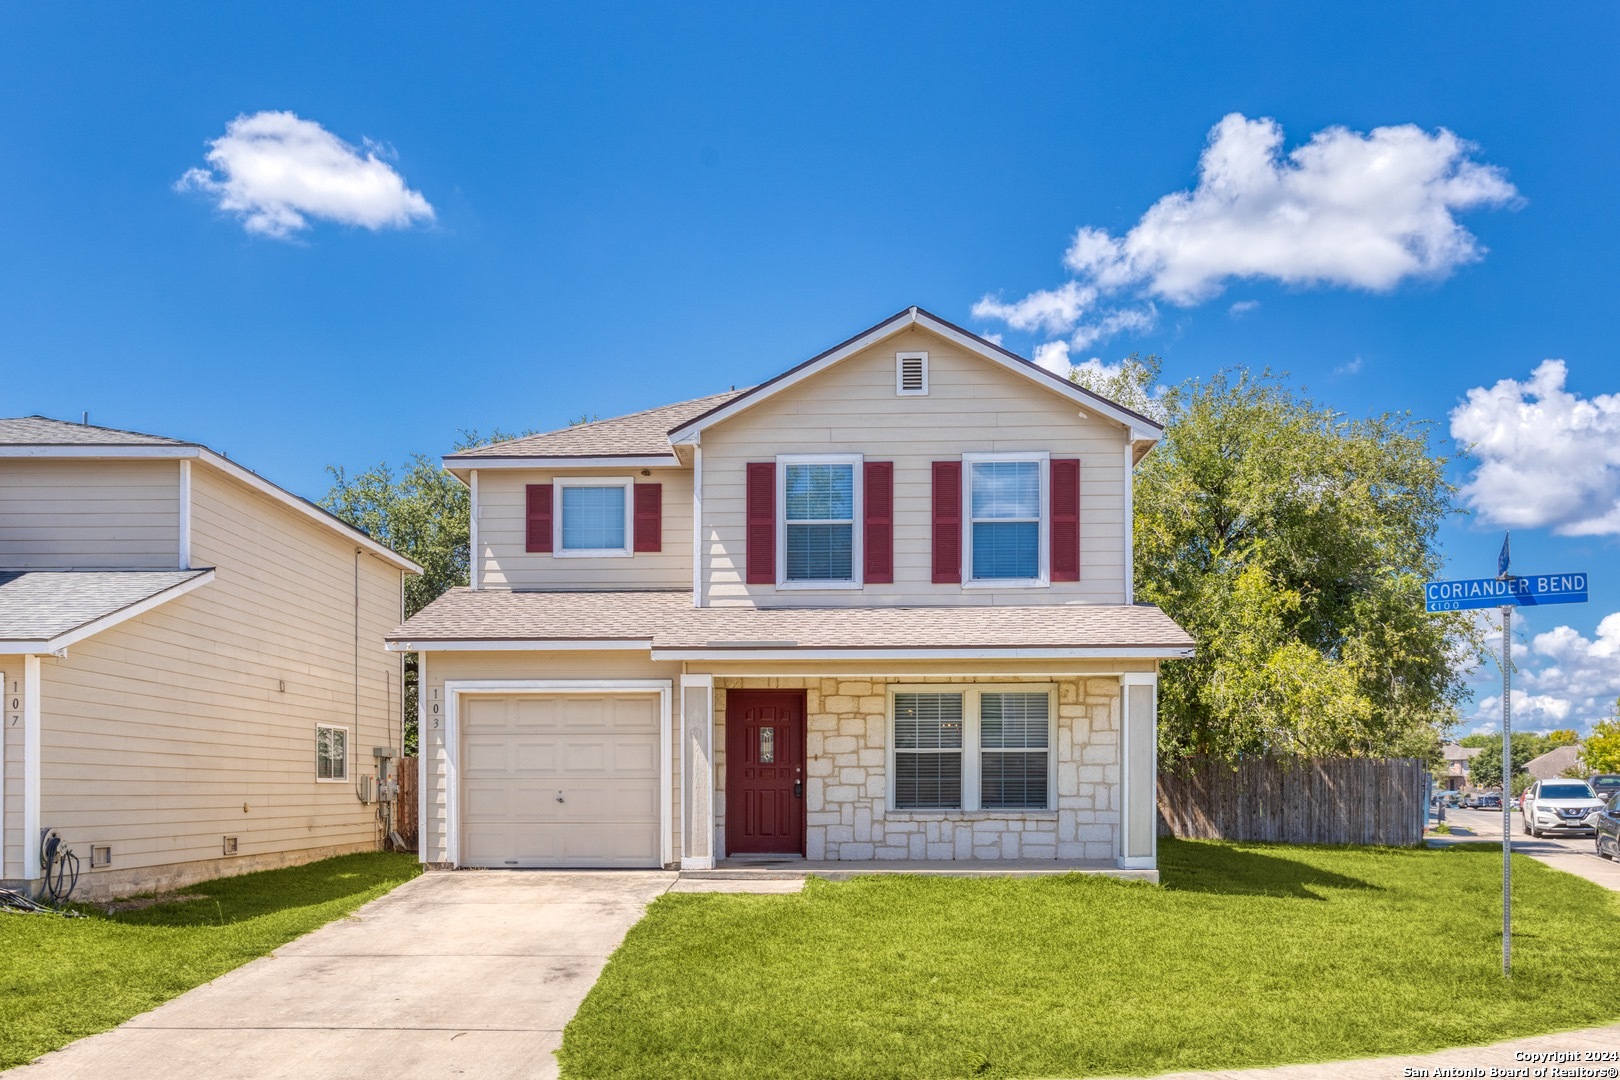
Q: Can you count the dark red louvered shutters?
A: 6